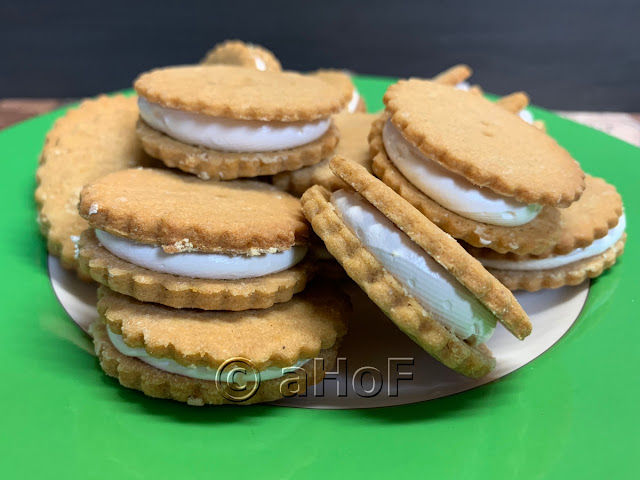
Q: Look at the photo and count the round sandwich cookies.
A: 12